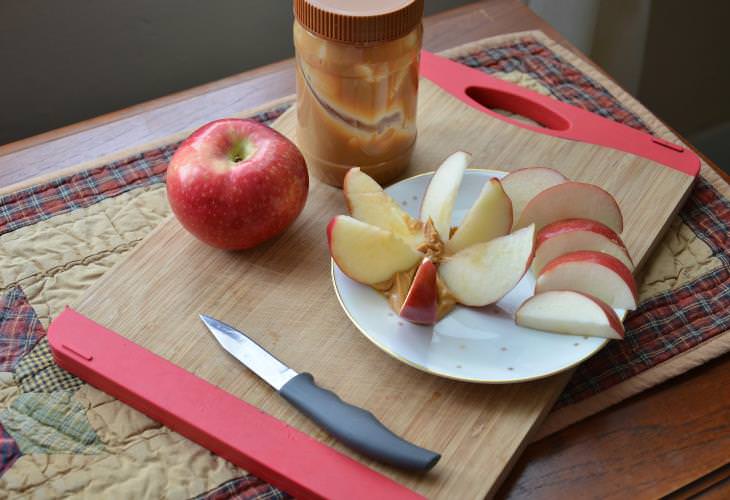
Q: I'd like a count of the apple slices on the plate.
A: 11